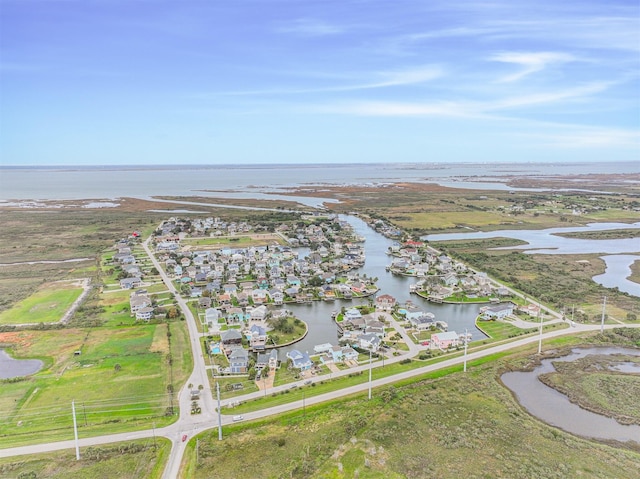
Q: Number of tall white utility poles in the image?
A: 6